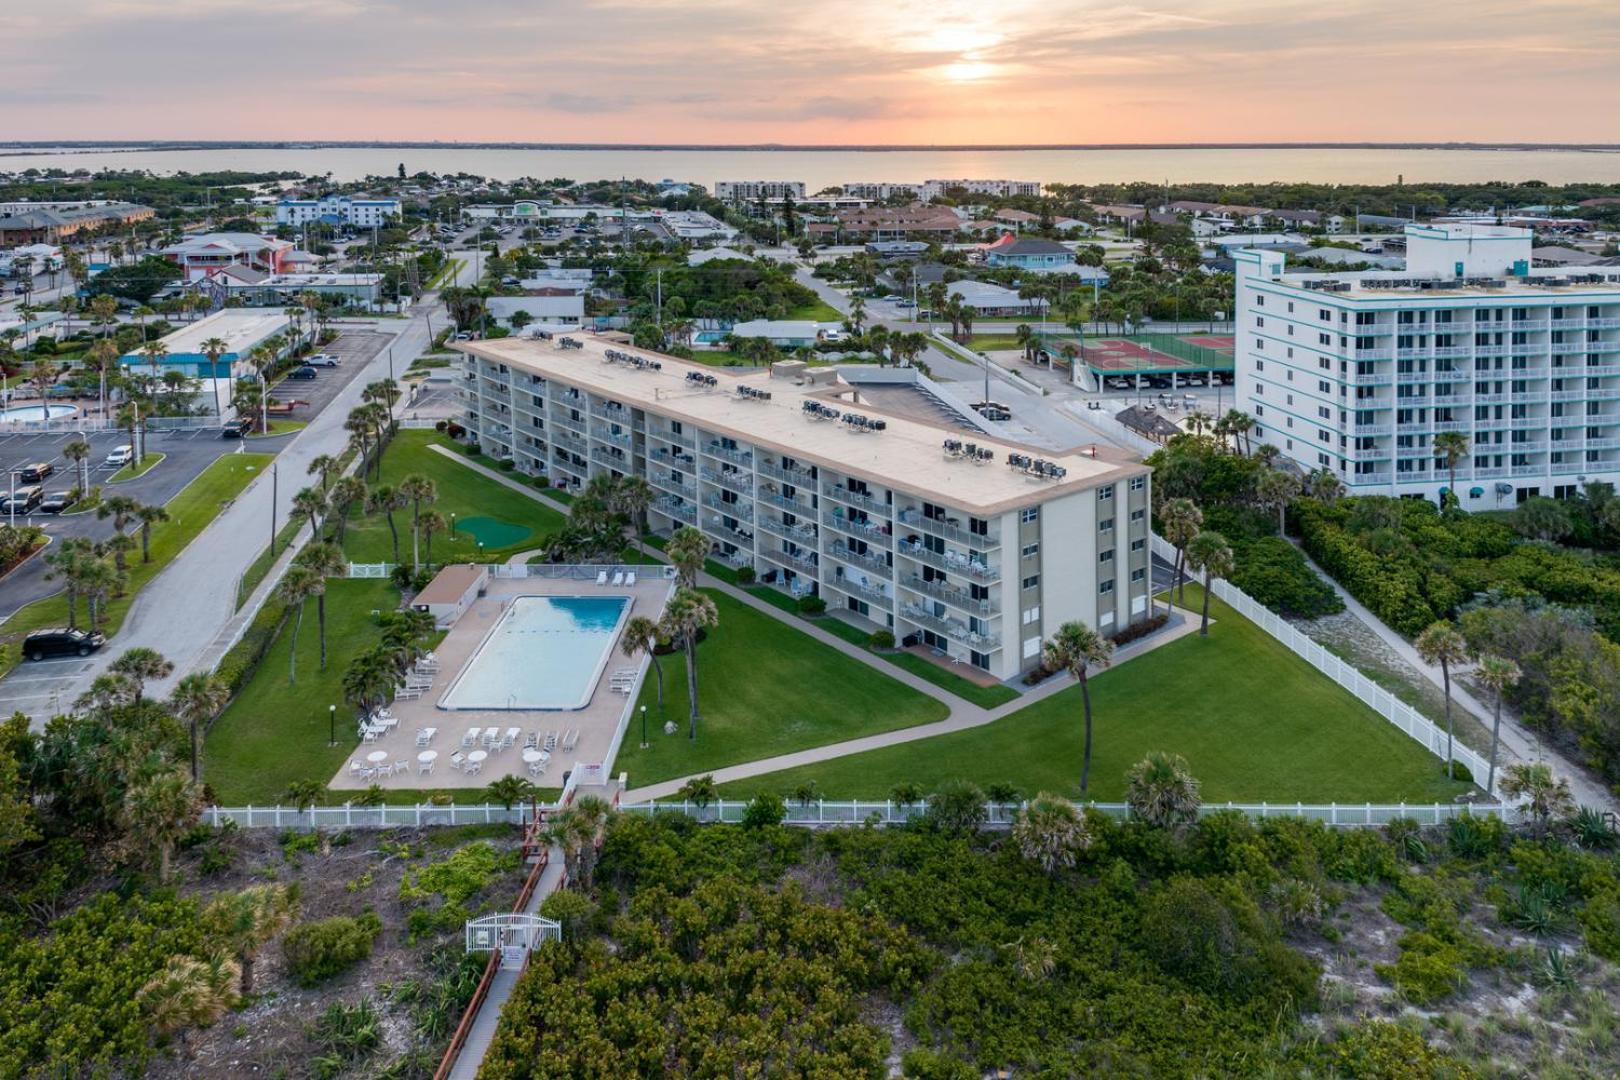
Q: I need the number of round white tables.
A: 4